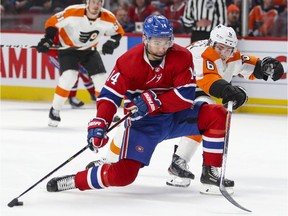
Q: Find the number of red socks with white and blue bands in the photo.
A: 4